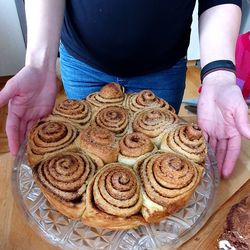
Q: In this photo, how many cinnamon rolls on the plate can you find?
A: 12